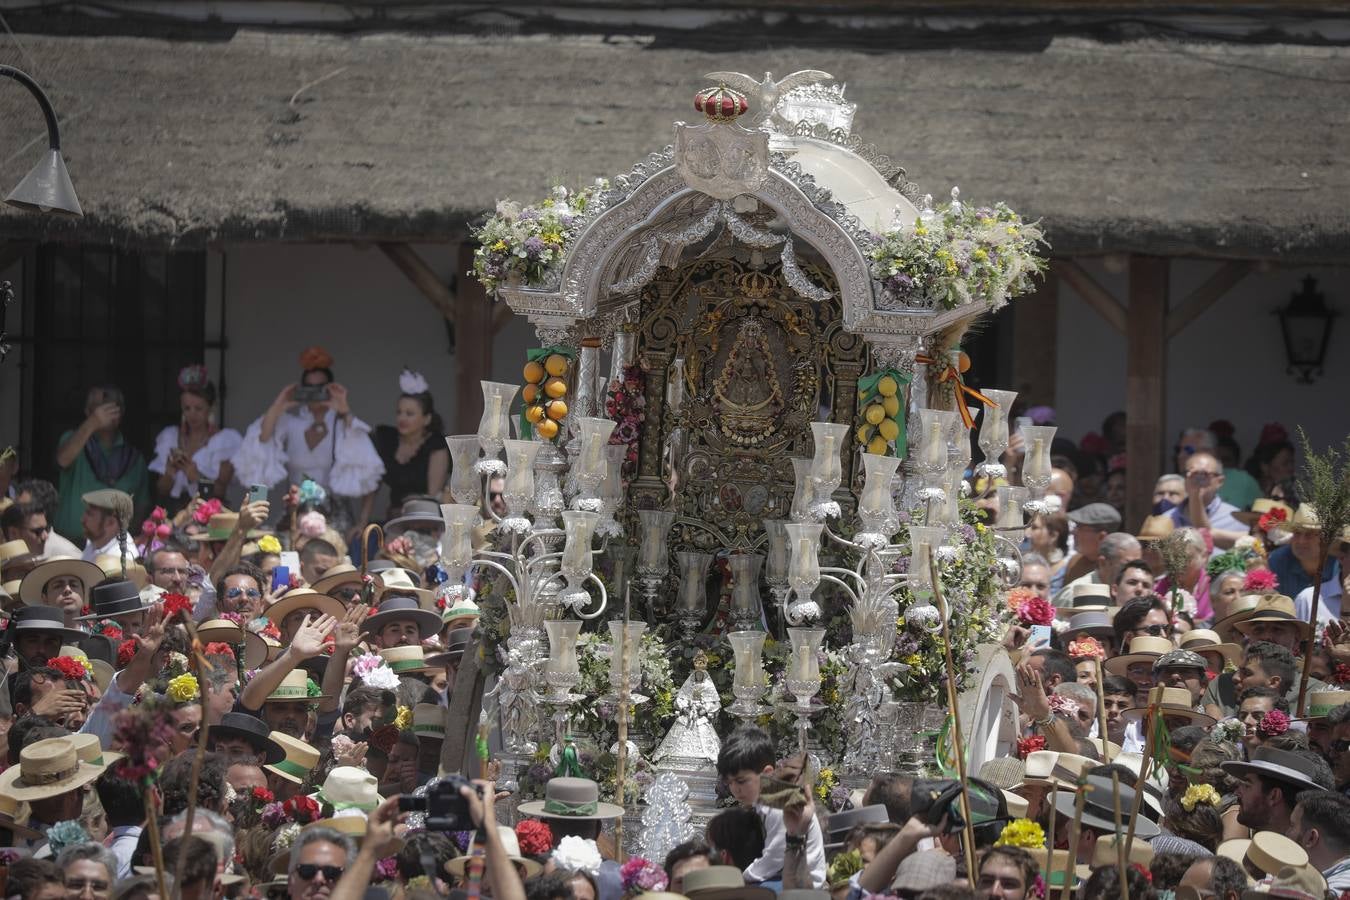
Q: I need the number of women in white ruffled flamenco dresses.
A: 2